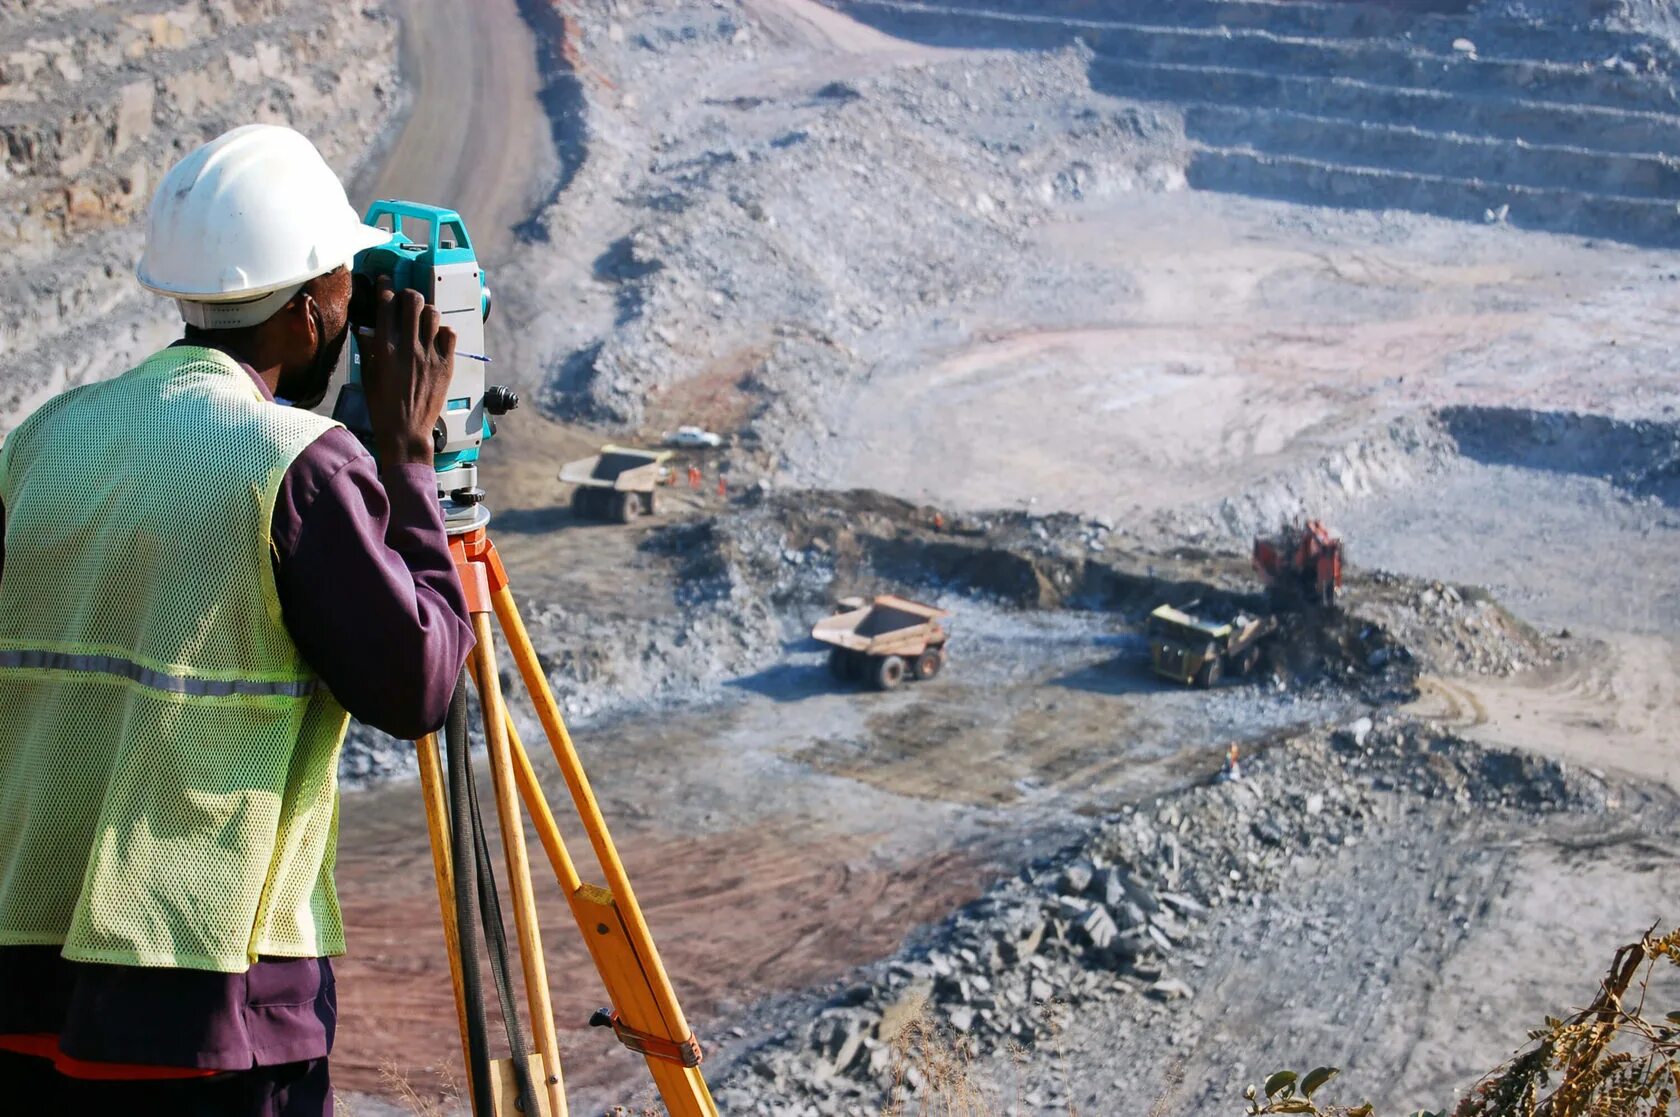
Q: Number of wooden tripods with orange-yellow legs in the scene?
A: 1